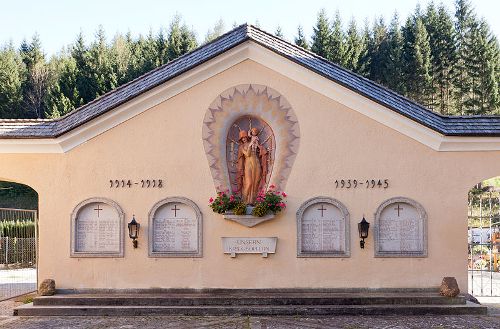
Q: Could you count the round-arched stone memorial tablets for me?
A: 4